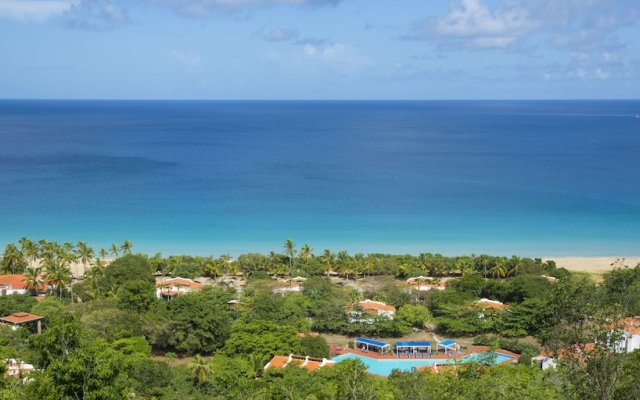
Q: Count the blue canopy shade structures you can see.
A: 3